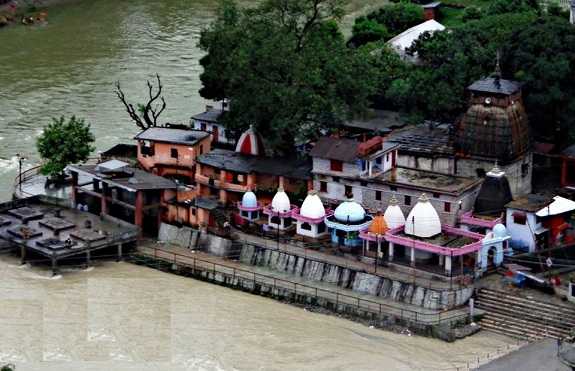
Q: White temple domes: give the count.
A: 4